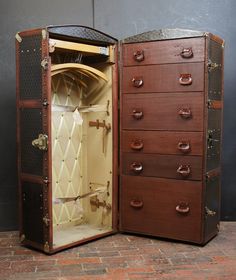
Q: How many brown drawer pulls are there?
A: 12